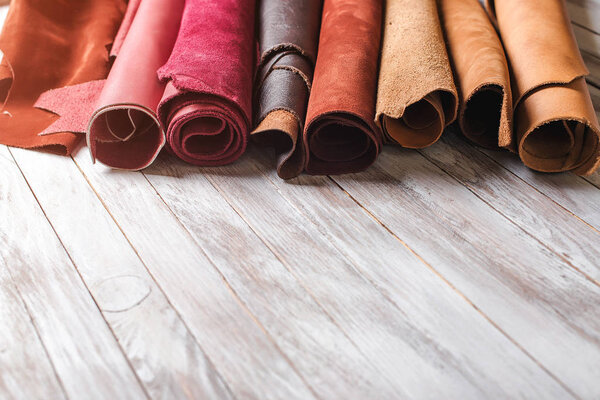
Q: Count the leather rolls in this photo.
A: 7